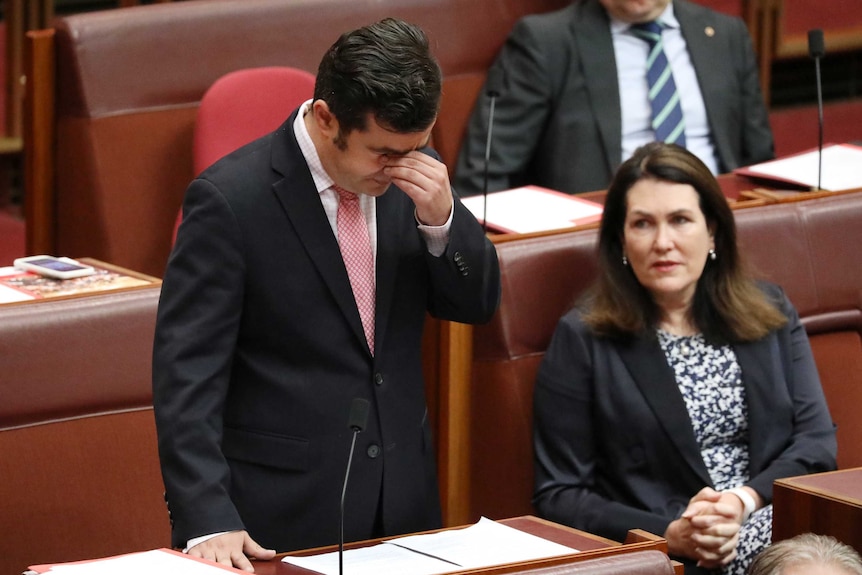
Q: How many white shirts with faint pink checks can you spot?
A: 1